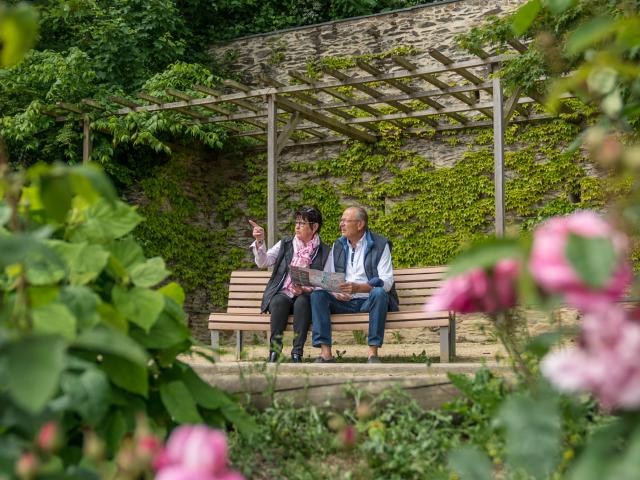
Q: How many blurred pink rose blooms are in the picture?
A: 4